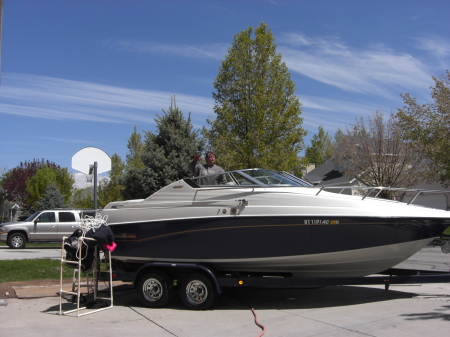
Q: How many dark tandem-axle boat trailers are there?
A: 1